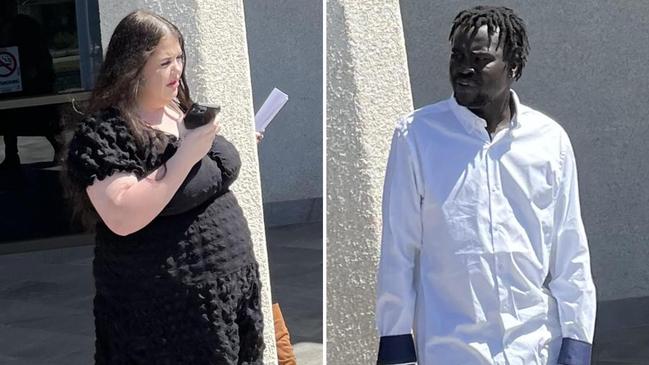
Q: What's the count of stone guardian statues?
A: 0